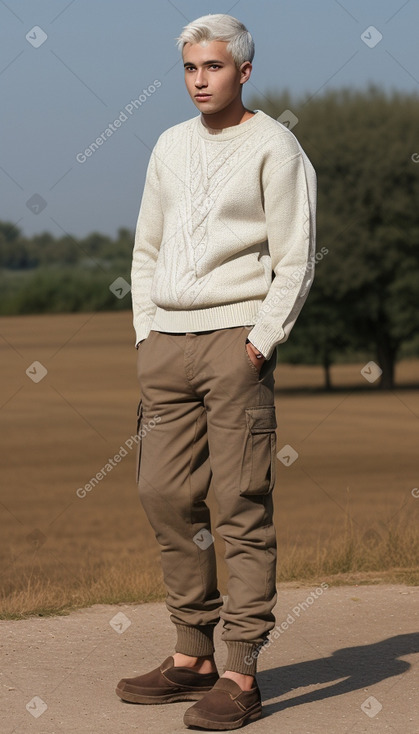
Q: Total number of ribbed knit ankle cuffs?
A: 2